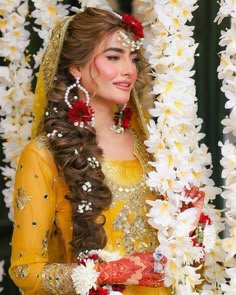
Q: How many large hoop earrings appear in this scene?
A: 2